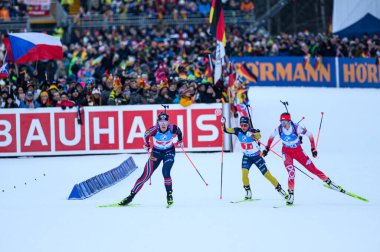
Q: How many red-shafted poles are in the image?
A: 6